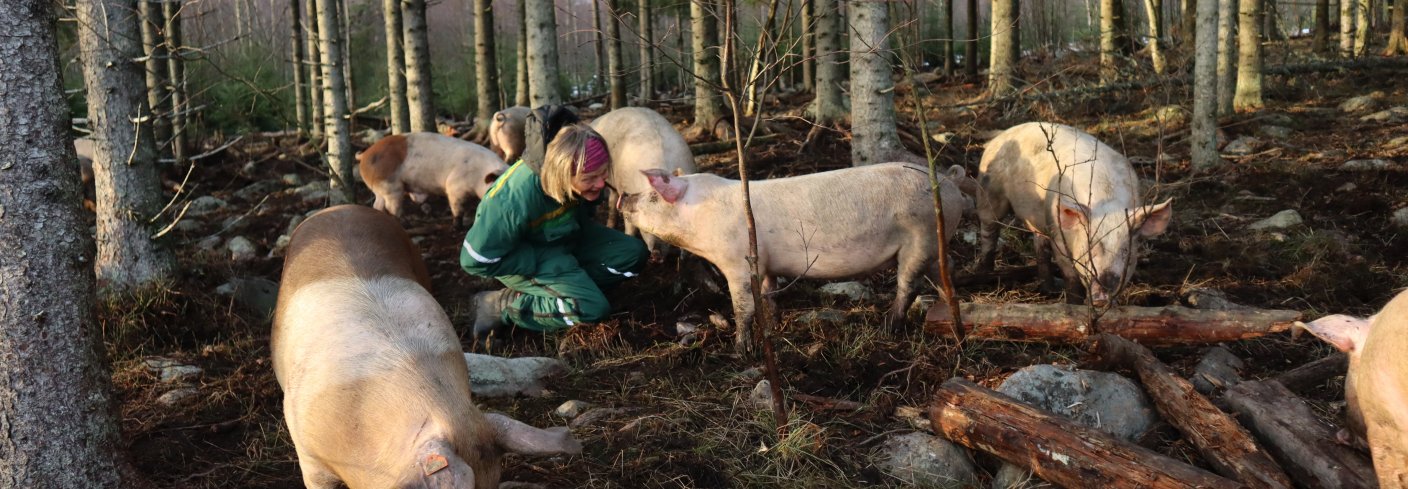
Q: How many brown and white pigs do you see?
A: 2